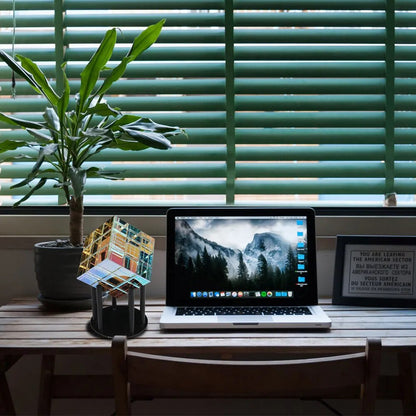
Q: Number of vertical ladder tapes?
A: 3